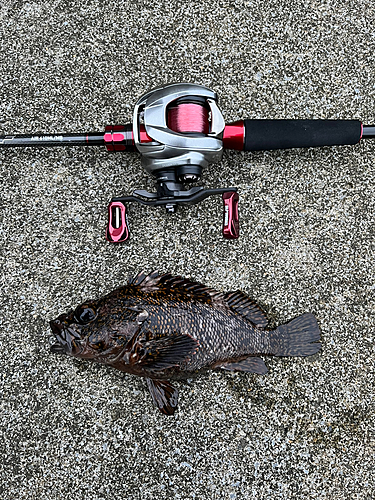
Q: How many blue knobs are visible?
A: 0